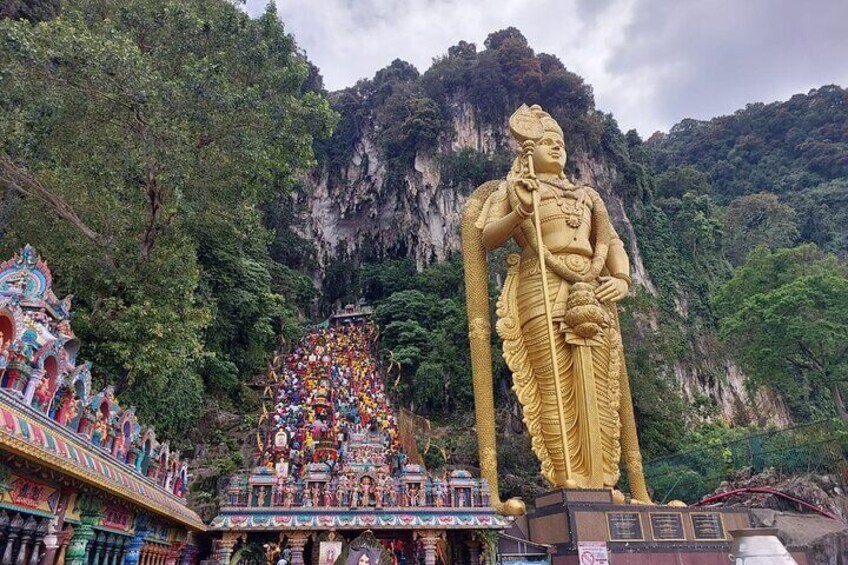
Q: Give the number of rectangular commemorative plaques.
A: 3